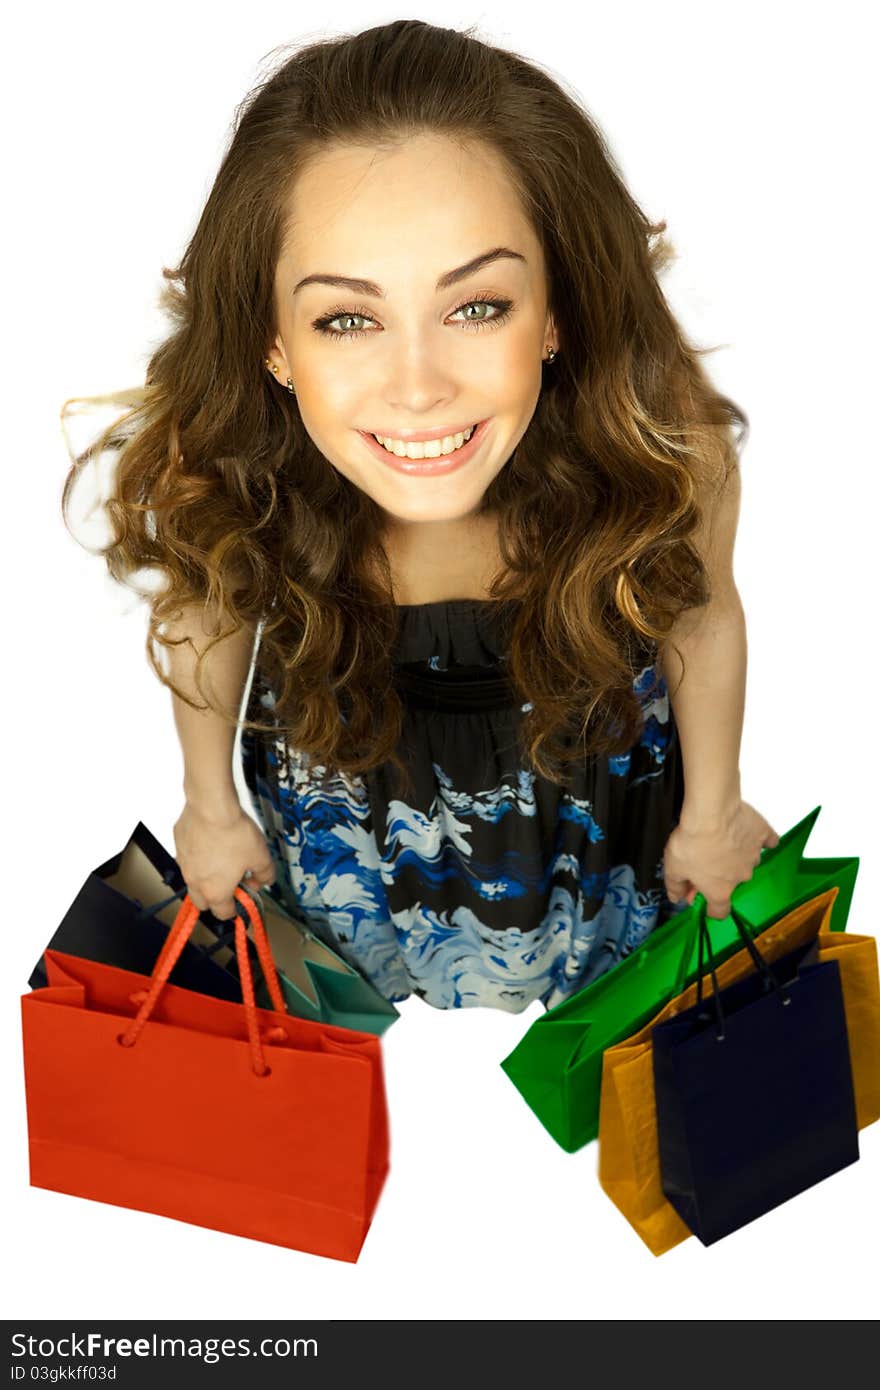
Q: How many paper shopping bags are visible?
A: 6